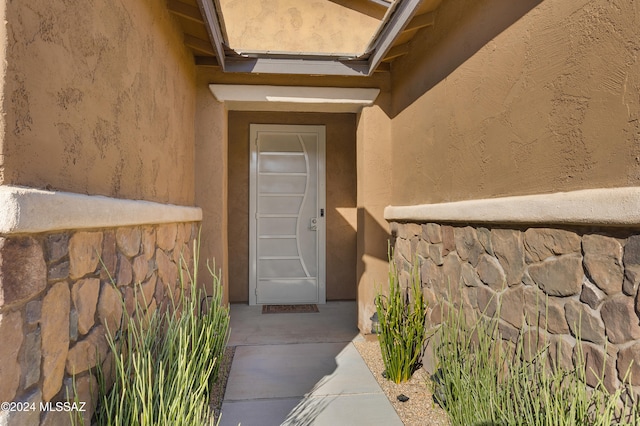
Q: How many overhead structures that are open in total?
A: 1